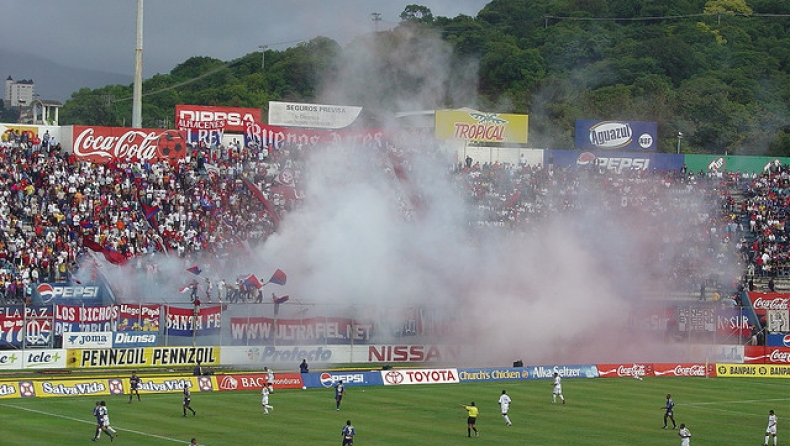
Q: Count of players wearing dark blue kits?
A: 6